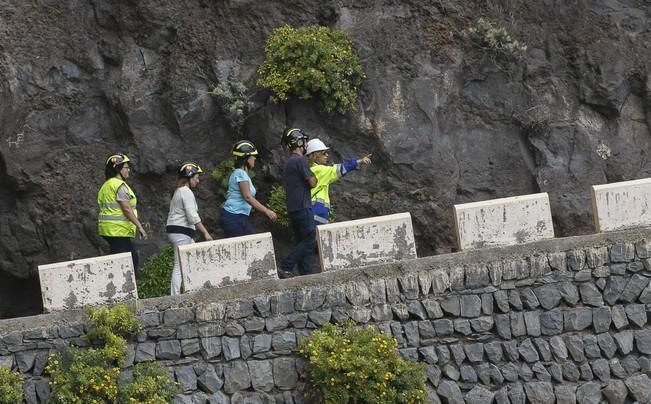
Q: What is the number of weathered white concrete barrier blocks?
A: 5